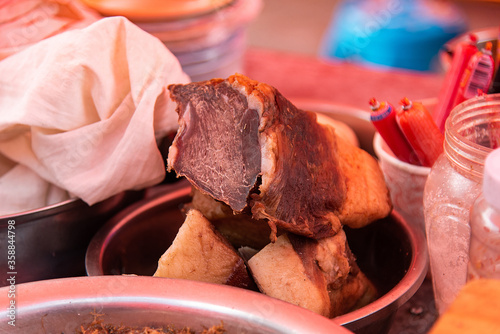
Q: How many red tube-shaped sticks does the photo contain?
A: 4